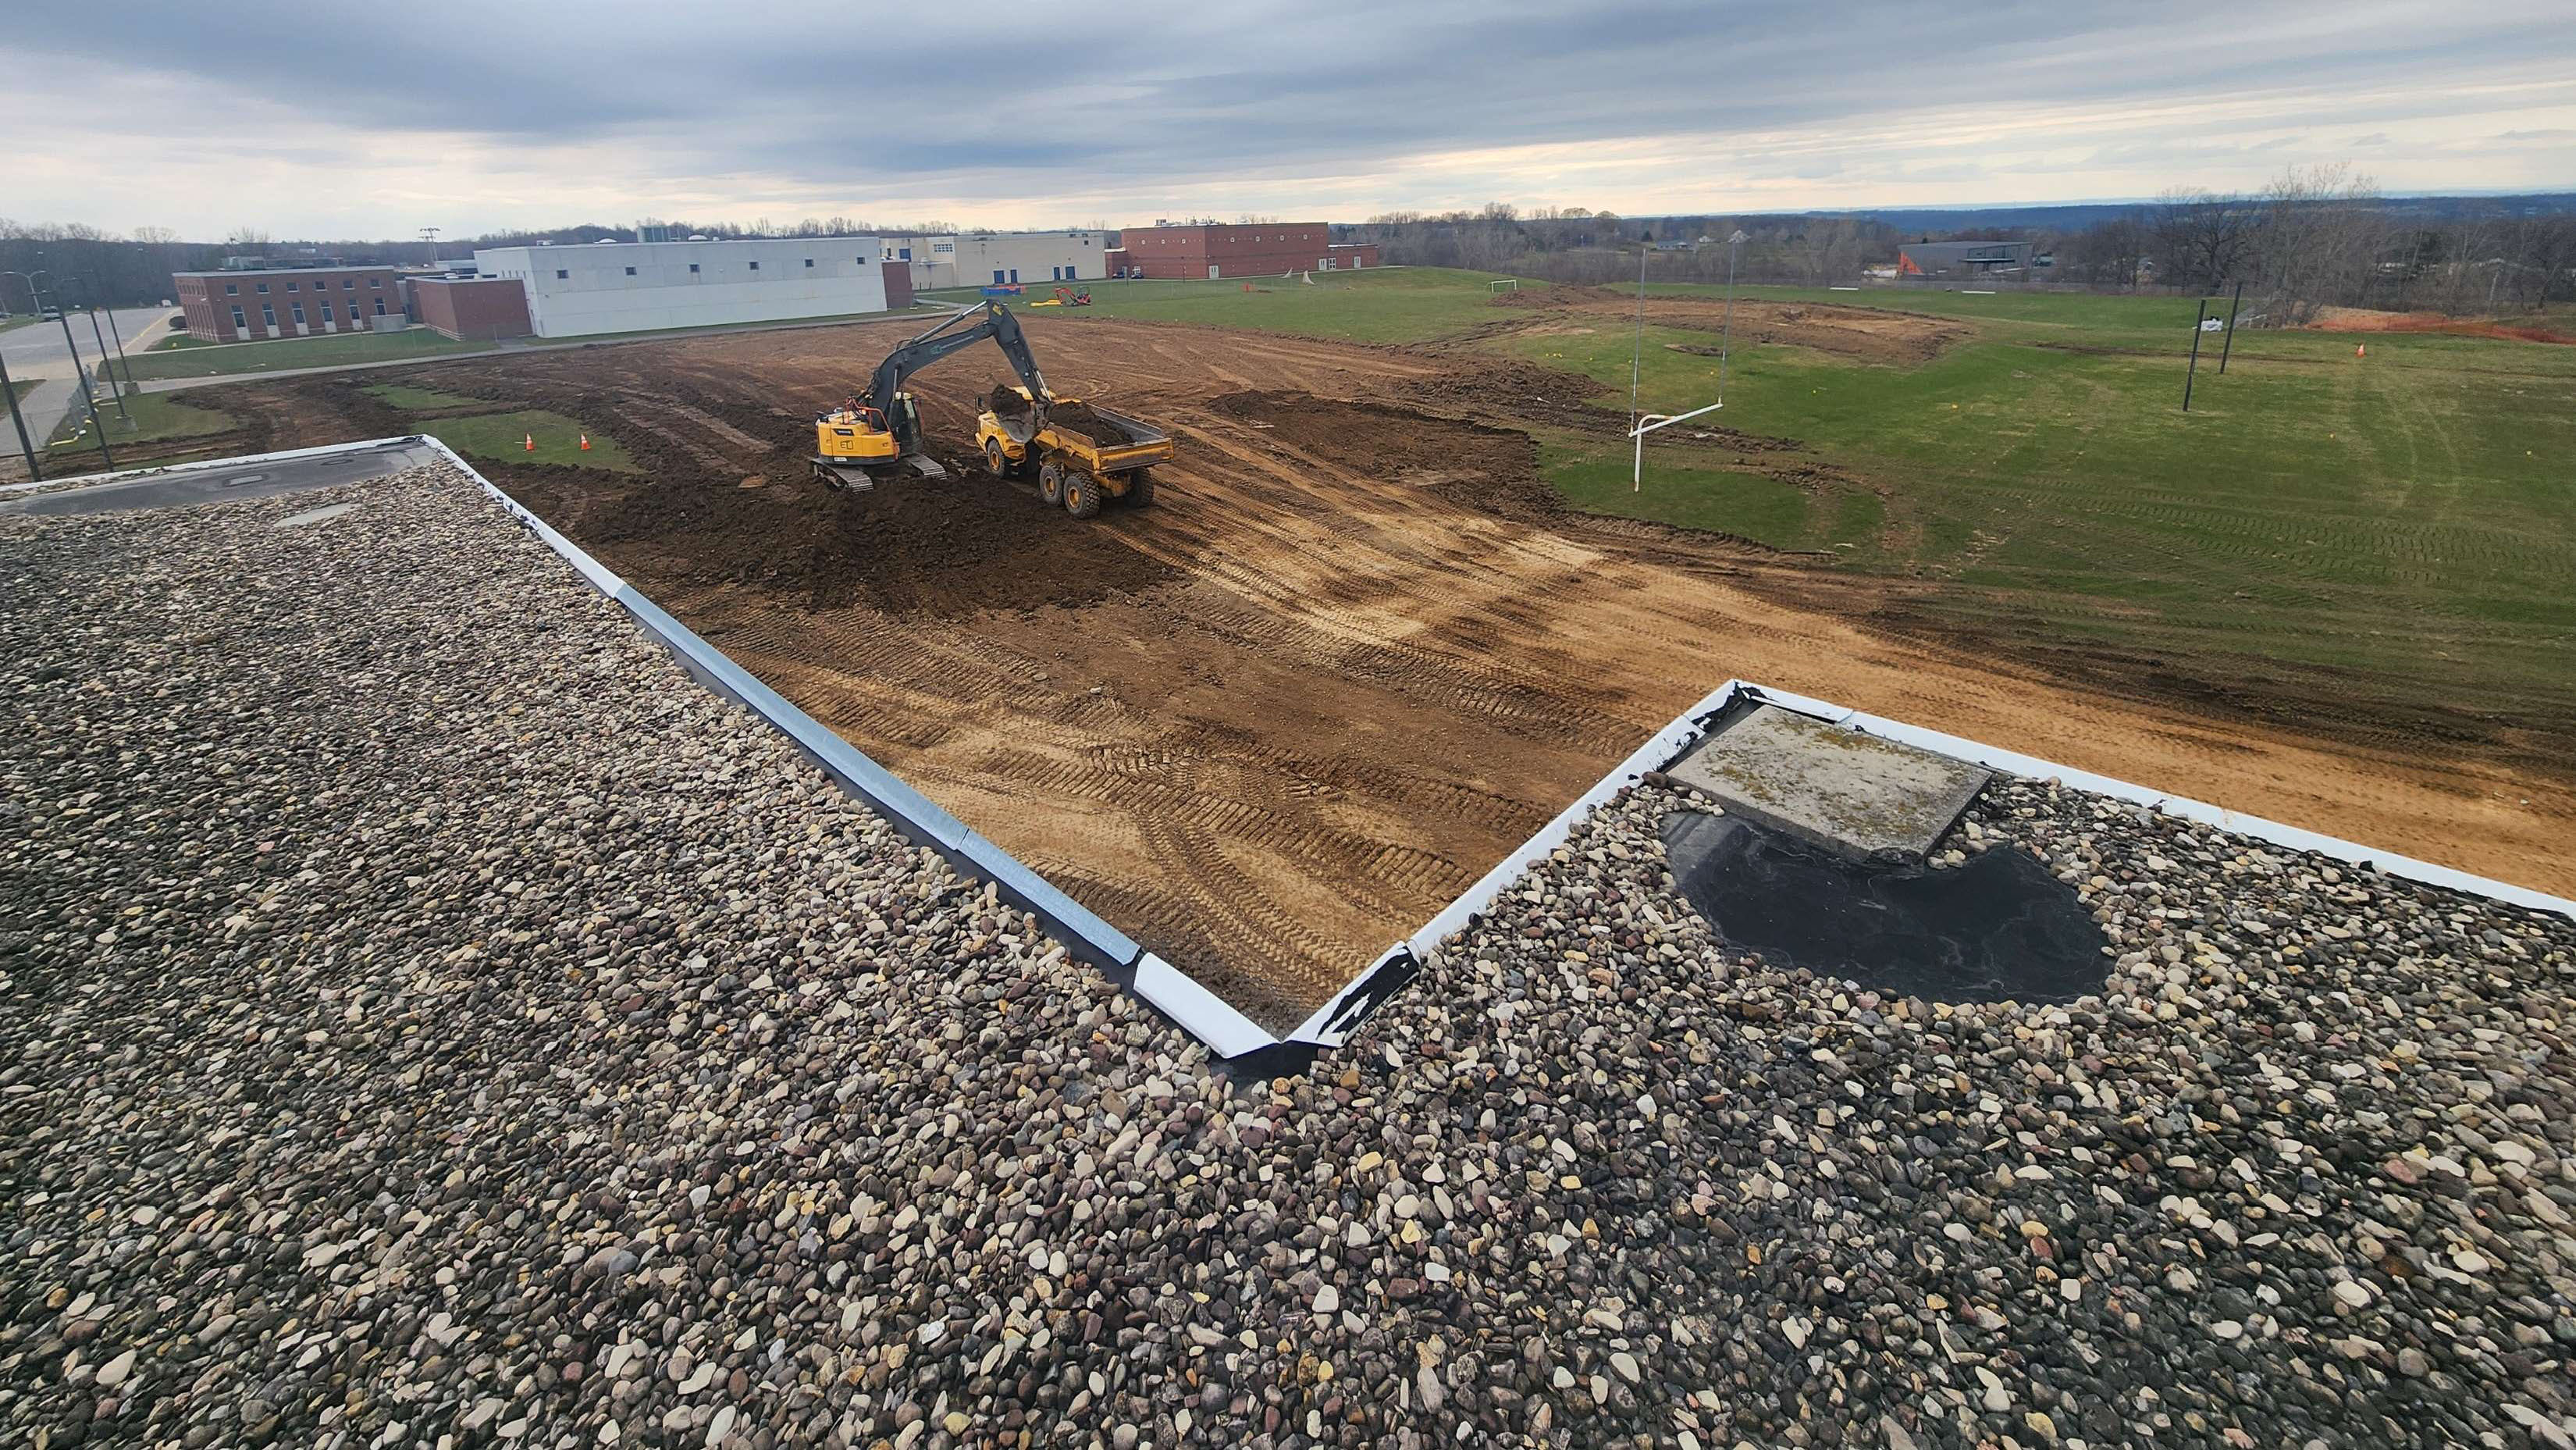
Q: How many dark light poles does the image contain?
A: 4